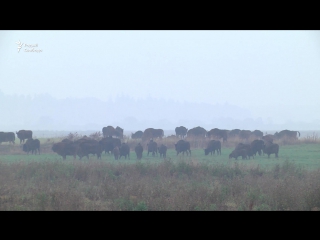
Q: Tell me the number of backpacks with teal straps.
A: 0